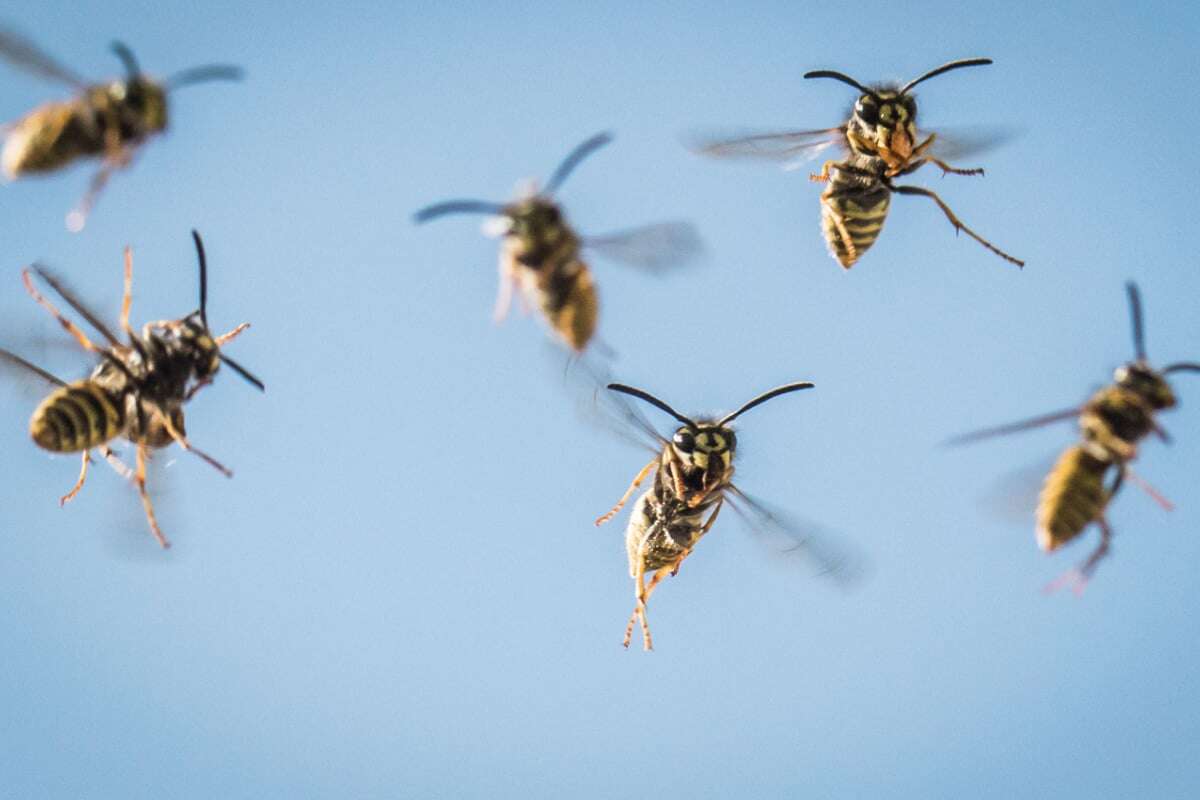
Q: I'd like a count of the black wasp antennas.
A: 12